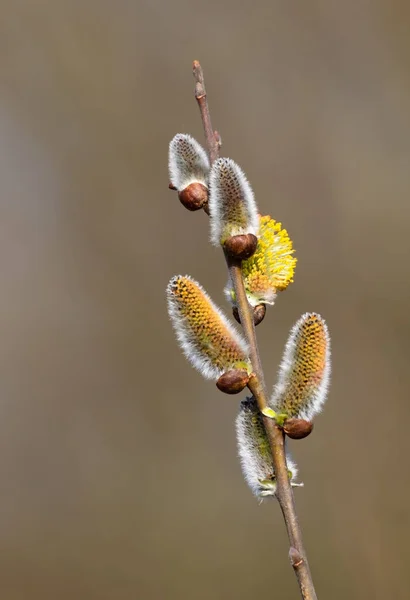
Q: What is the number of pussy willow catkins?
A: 6